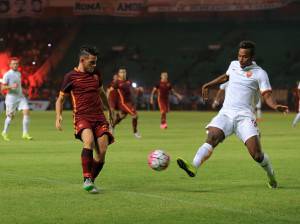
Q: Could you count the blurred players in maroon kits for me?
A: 3